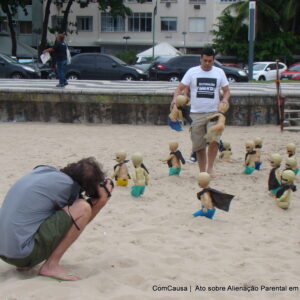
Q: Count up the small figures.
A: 13